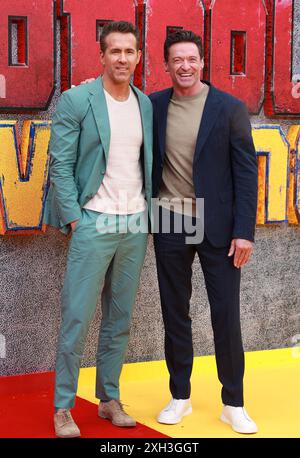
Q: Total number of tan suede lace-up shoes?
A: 2